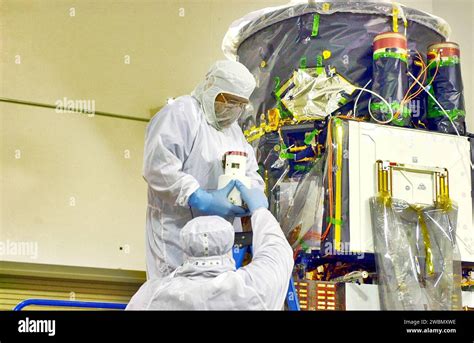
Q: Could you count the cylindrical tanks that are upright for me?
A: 2